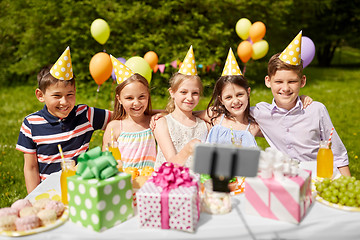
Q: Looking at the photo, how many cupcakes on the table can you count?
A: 8